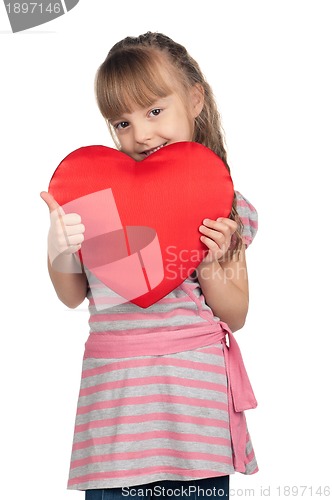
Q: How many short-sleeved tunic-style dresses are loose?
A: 1